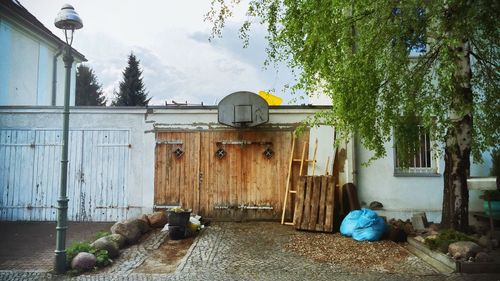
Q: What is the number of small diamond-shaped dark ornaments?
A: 3